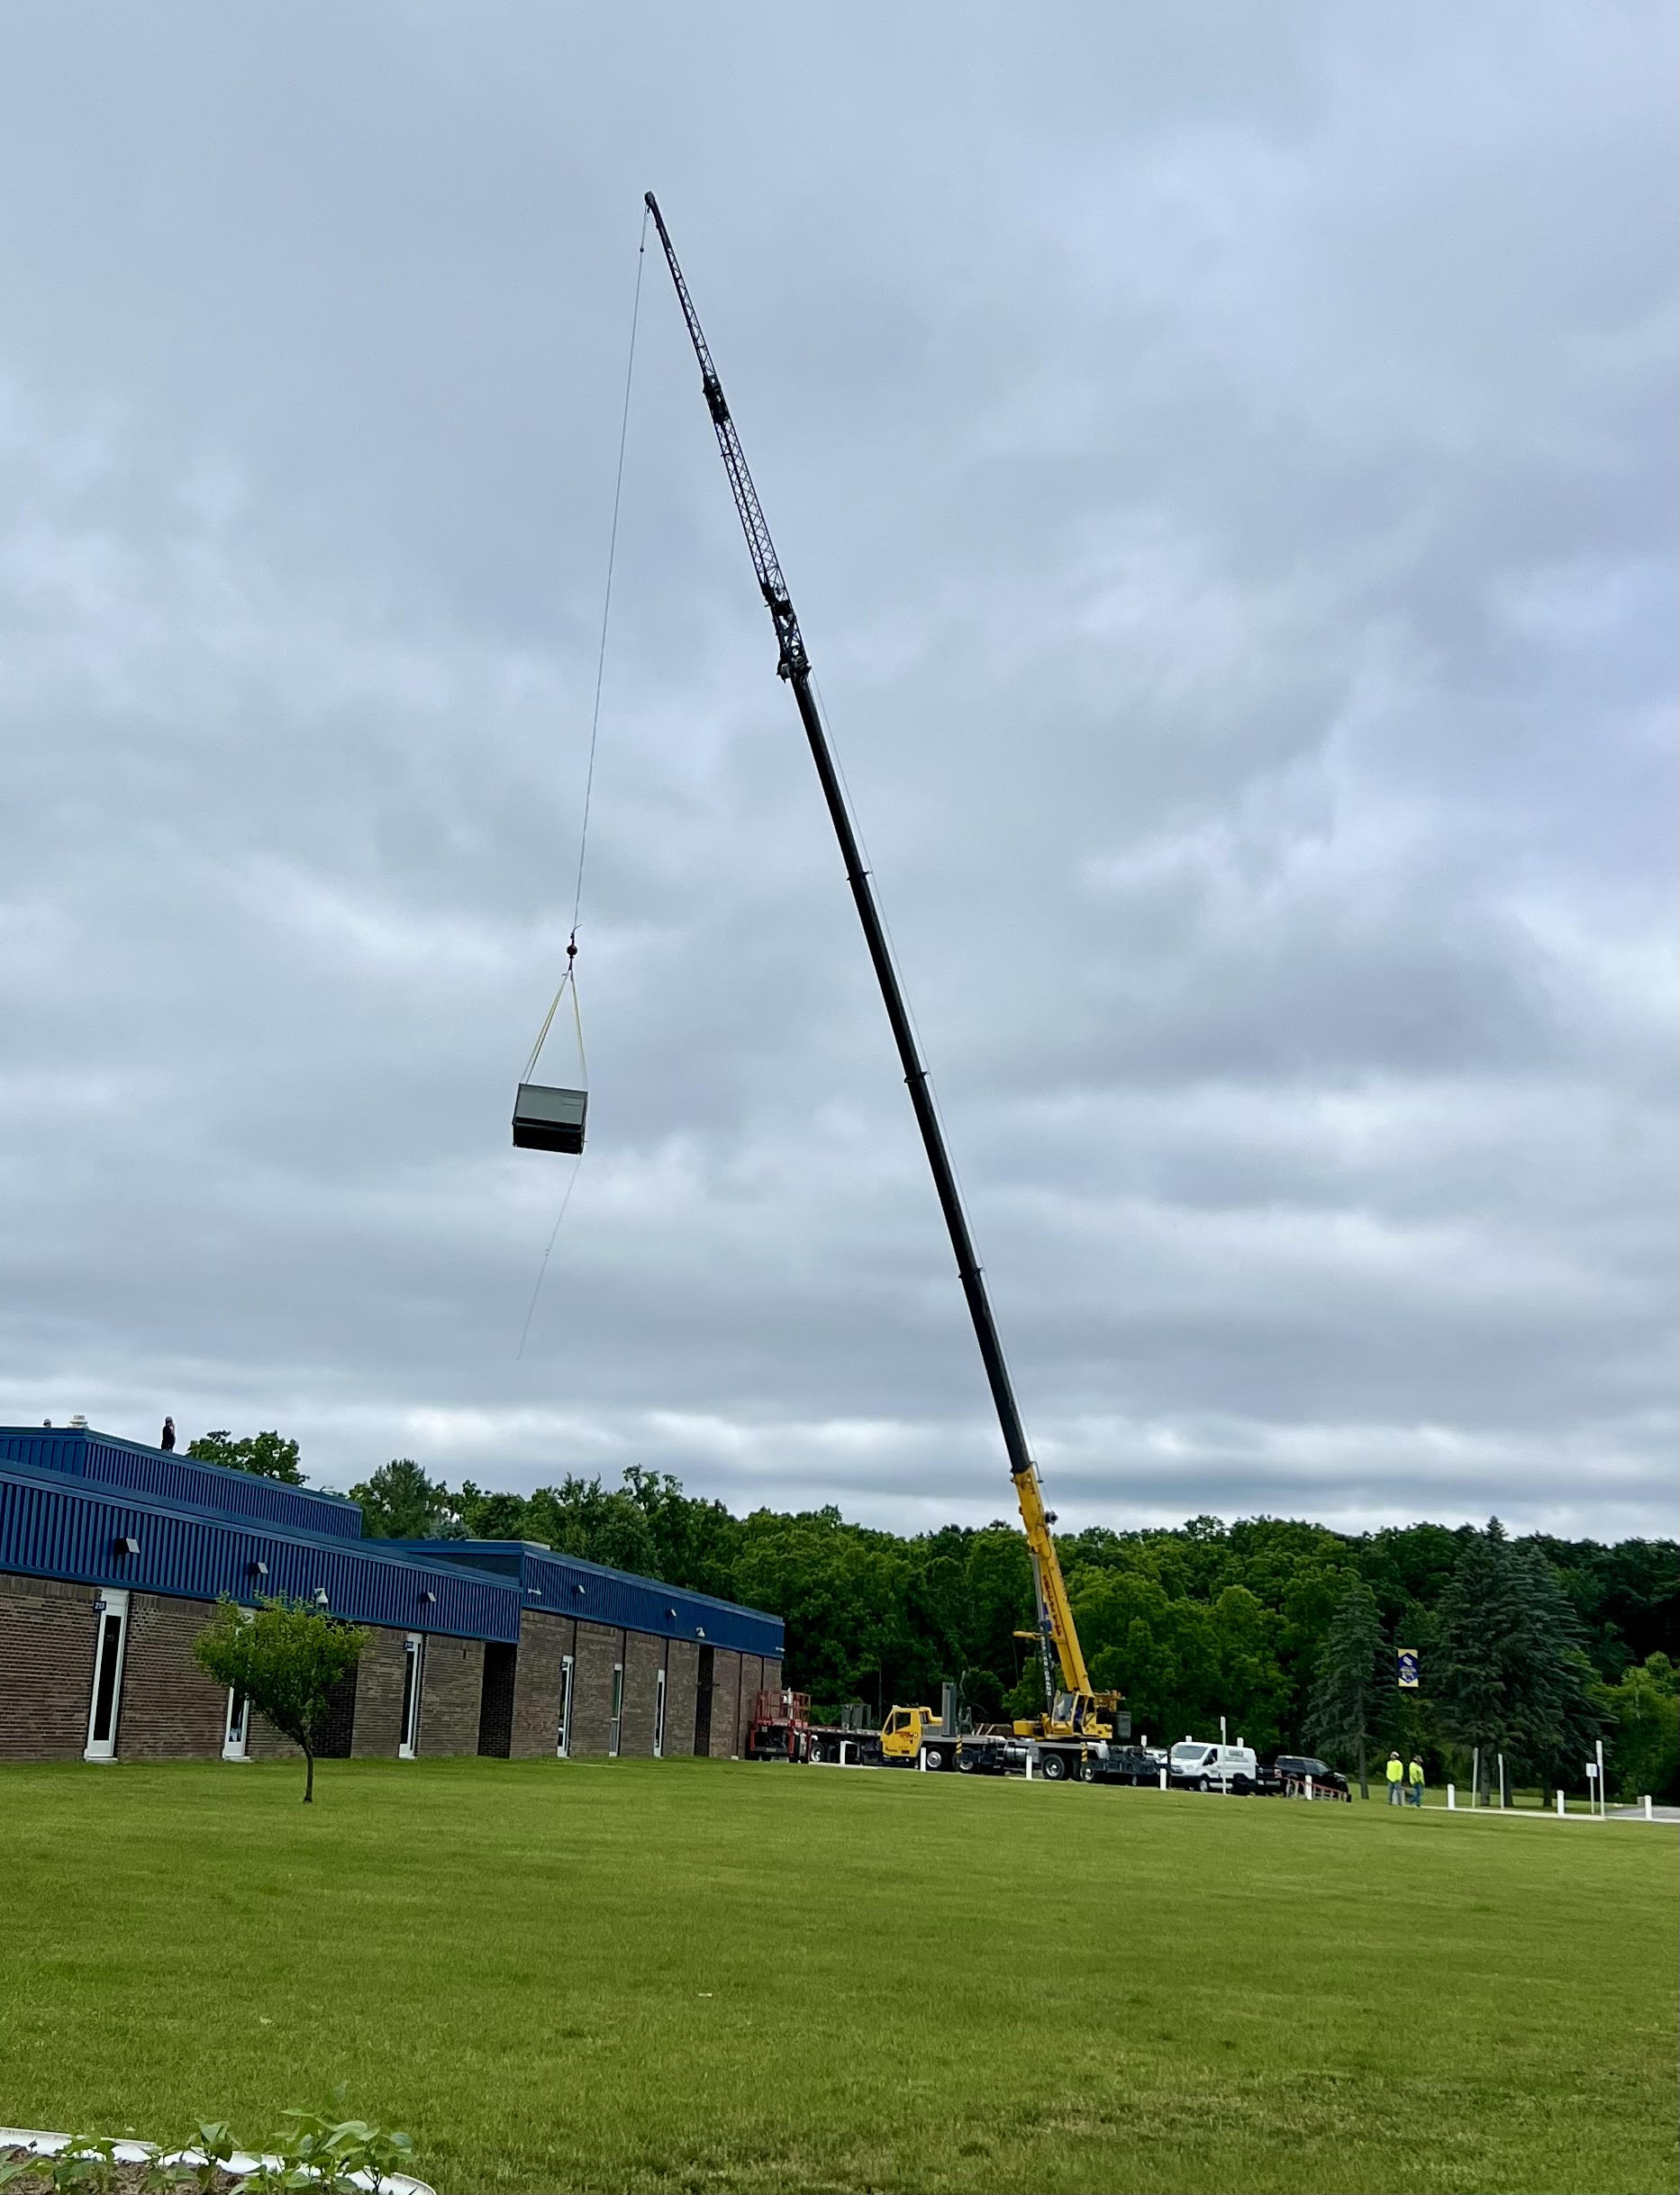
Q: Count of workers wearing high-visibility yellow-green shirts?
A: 2